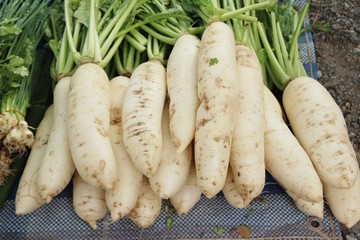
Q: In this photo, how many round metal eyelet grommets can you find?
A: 1